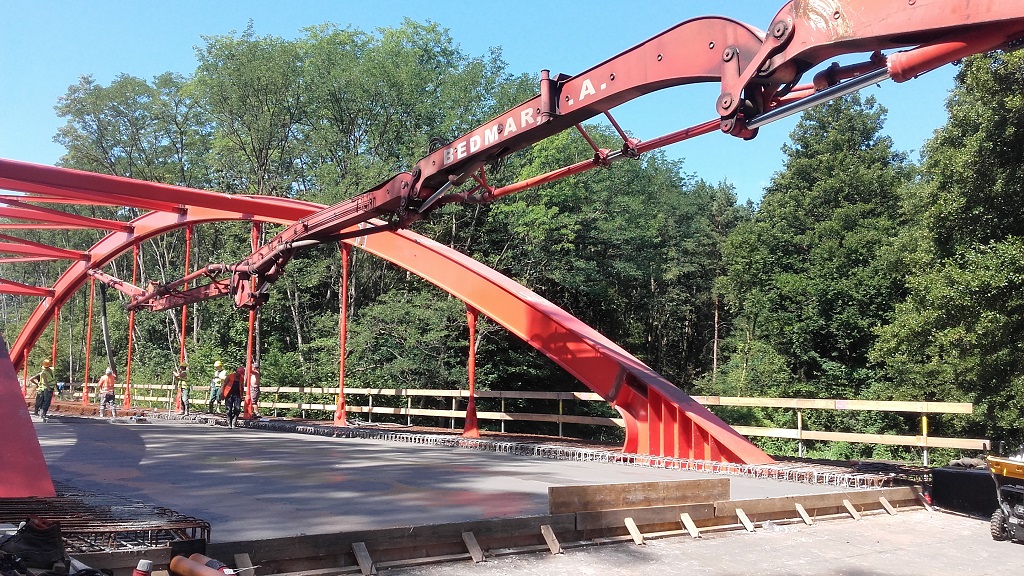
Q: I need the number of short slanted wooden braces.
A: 11